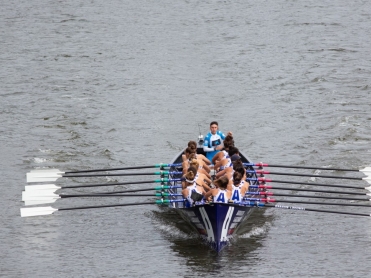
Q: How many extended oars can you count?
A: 13